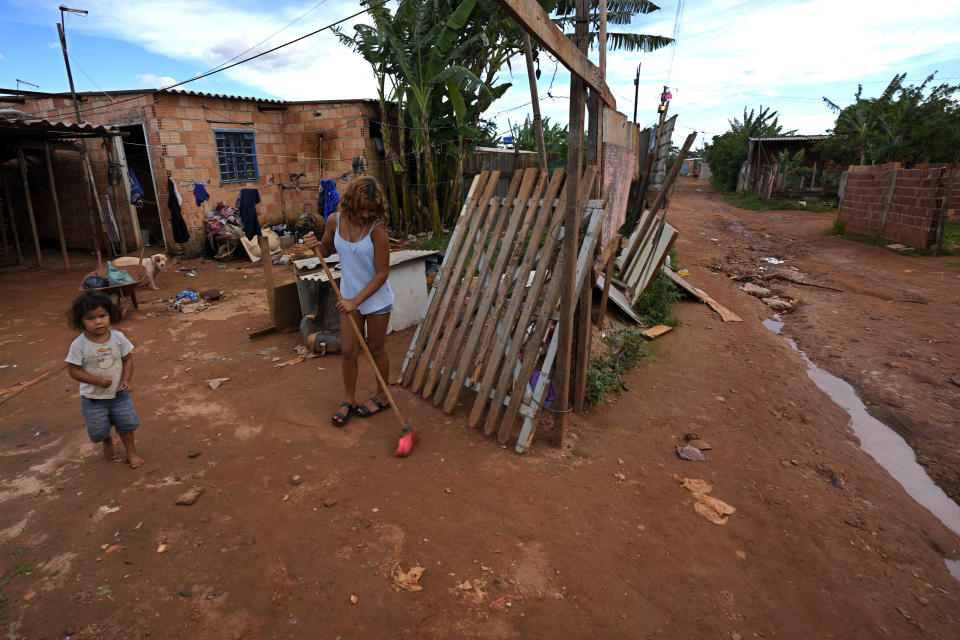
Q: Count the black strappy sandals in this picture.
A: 2